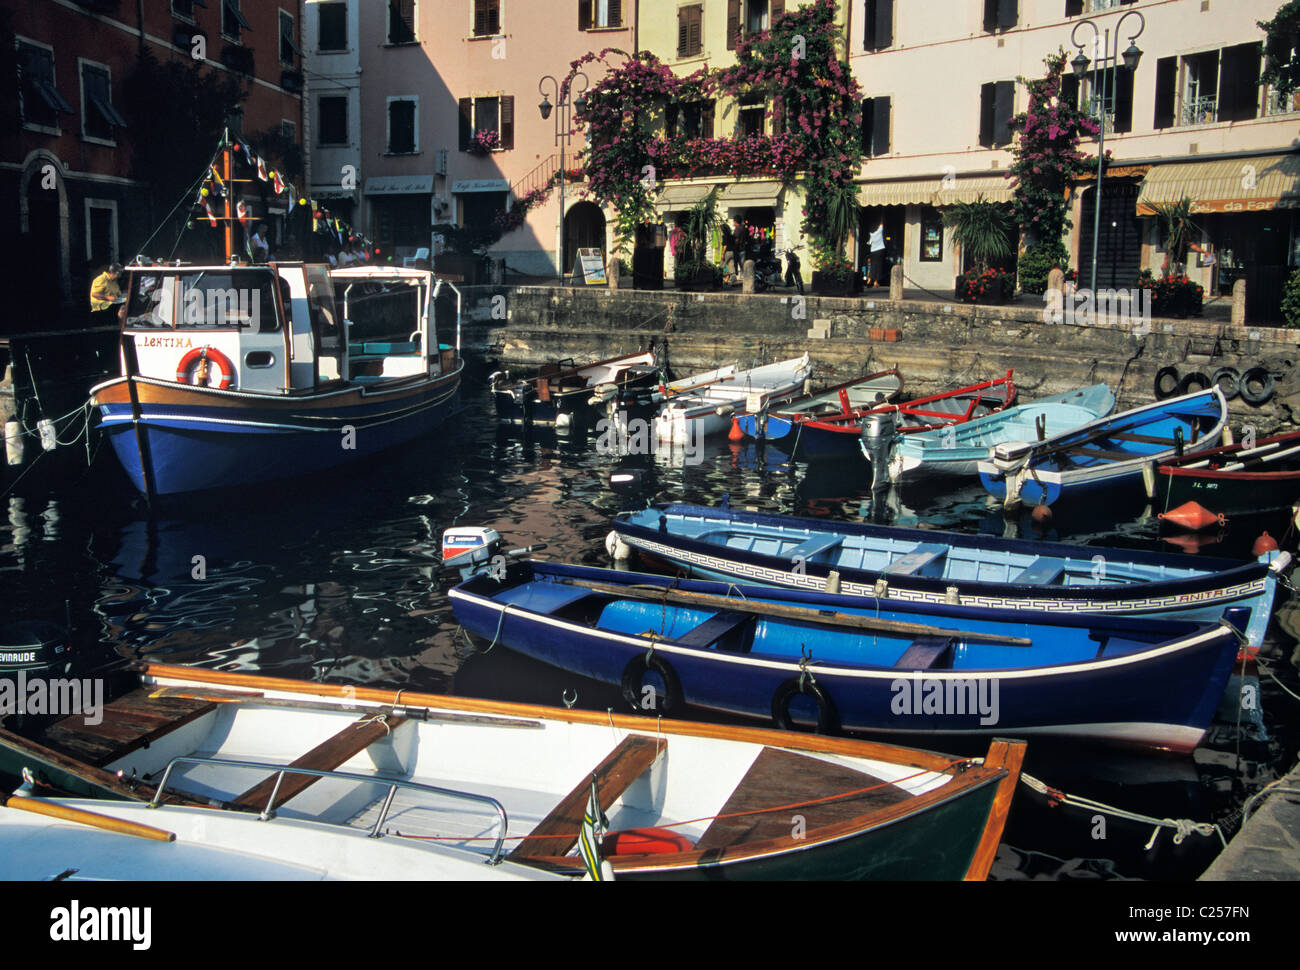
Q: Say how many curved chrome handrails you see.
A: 1